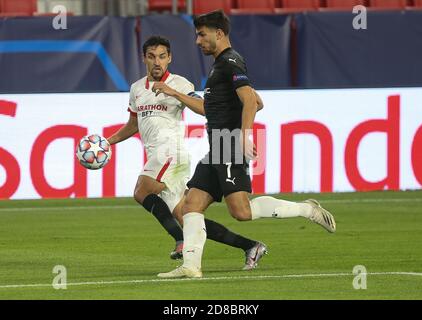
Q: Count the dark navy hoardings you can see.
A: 3